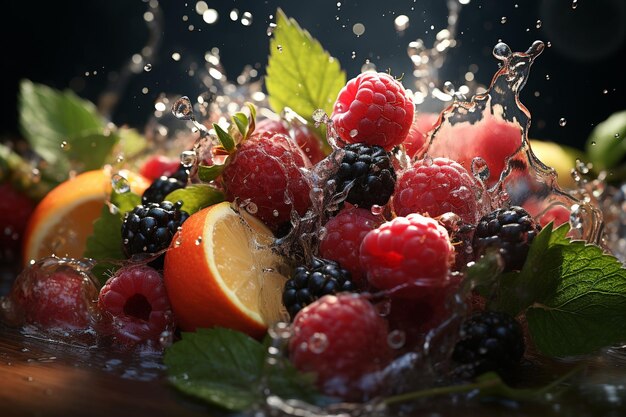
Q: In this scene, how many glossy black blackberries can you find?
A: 6